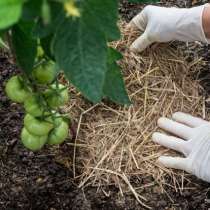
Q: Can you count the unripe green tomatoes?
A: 7